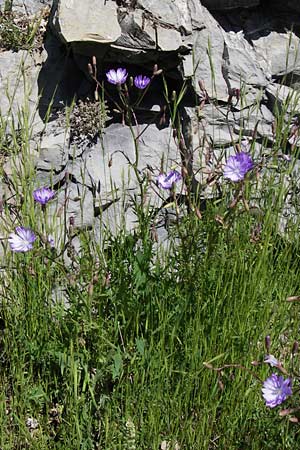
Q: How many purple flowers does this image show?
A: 7